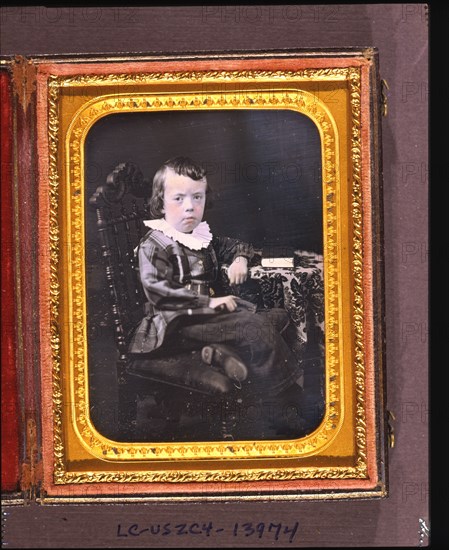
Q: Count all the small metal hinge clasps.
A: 2